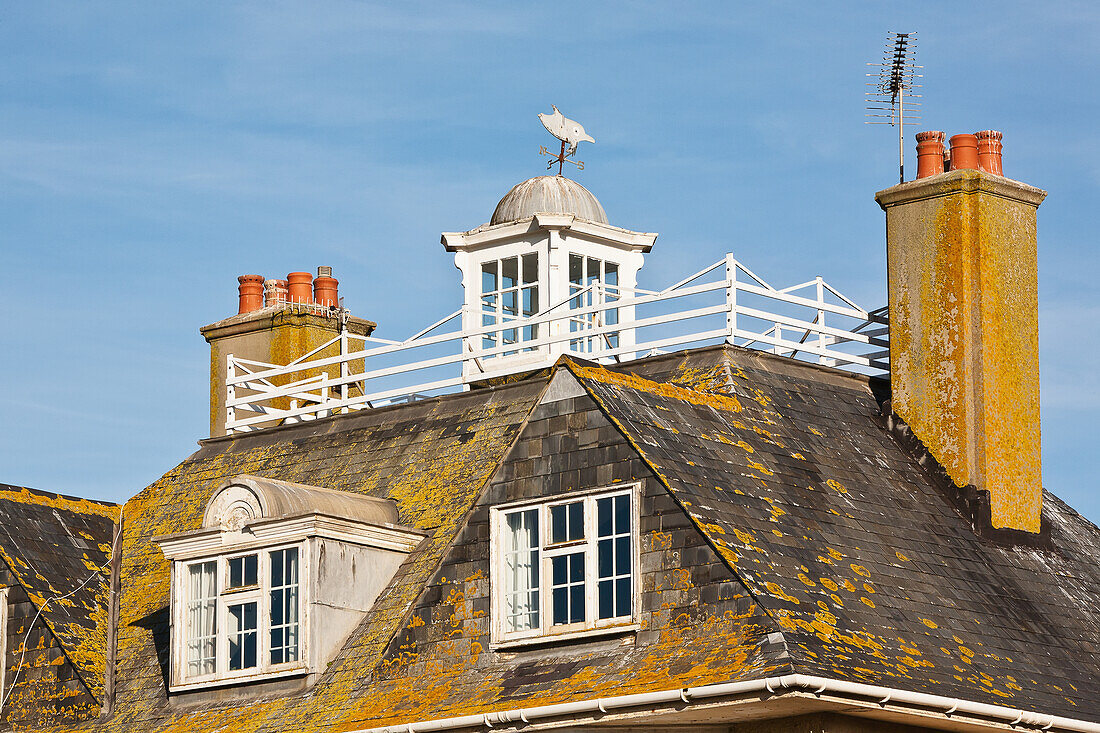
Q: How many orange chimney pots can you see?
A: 7